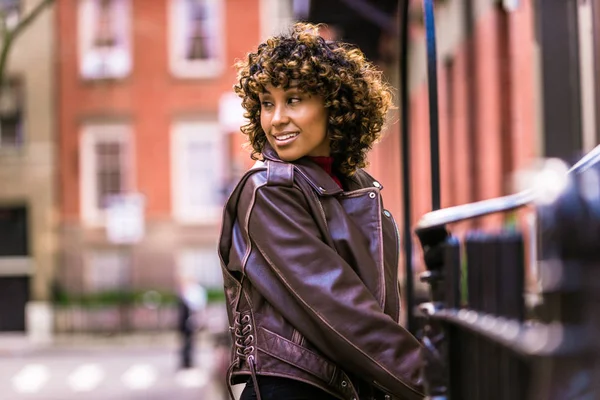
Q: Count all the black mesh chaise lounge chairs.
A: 0